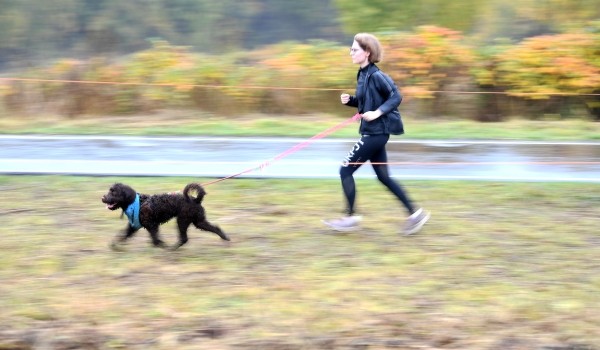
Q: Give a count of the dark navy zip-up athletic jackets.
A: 1